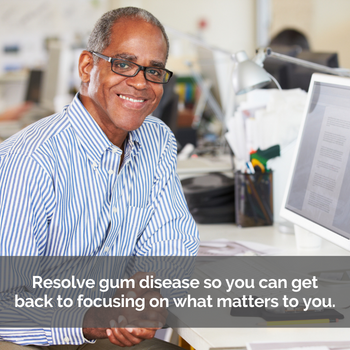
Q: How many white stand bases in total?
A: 1